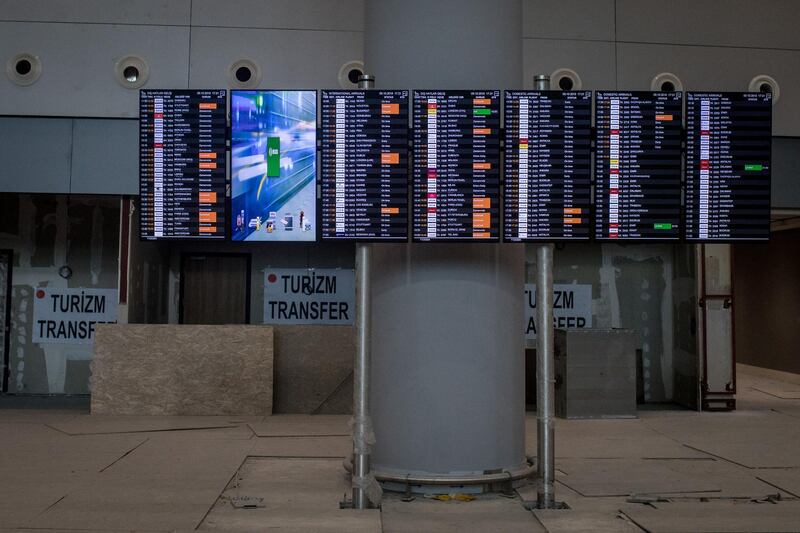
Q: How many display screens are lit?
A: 7